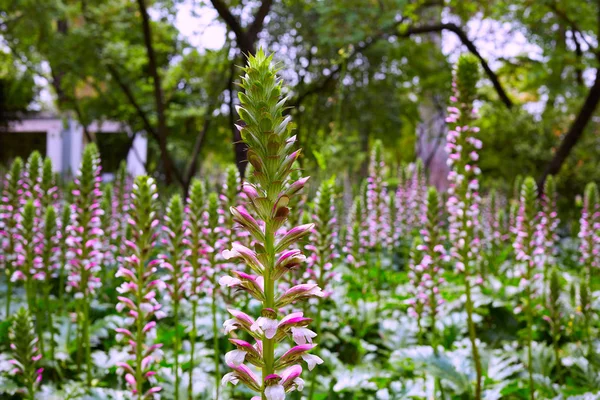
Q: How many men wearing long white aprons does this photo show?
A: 0